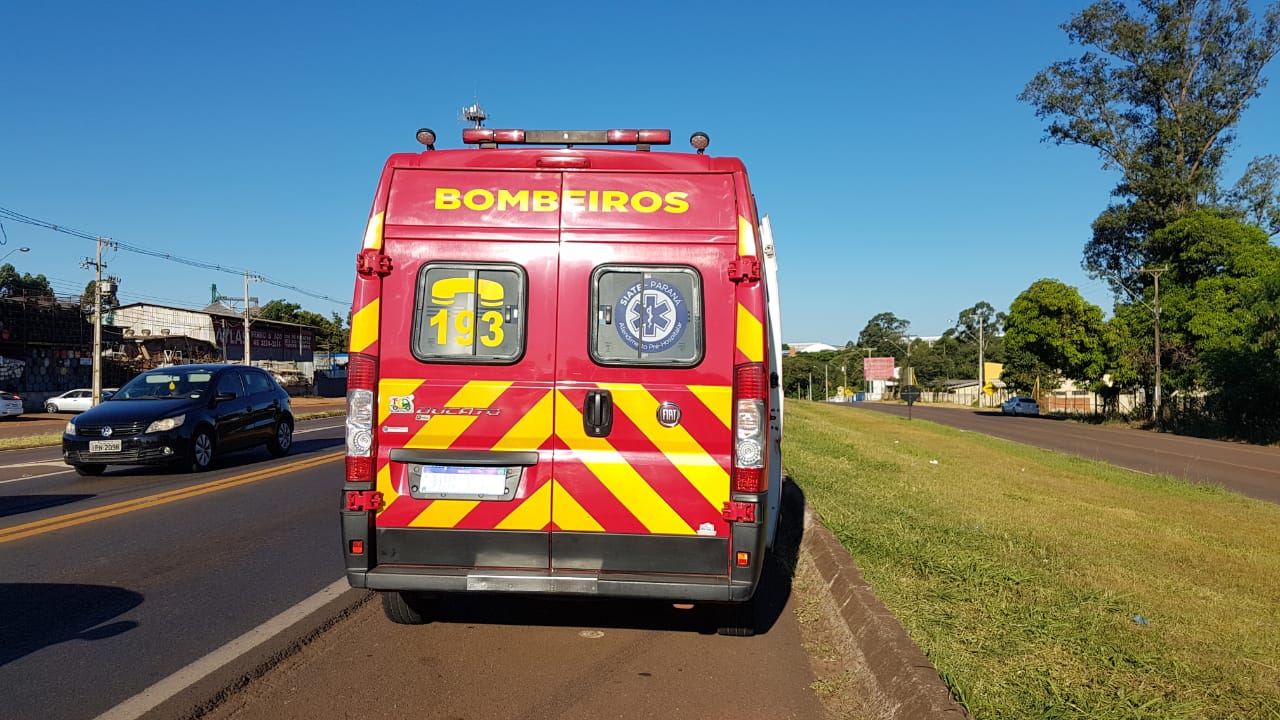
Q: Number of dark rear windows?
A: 2